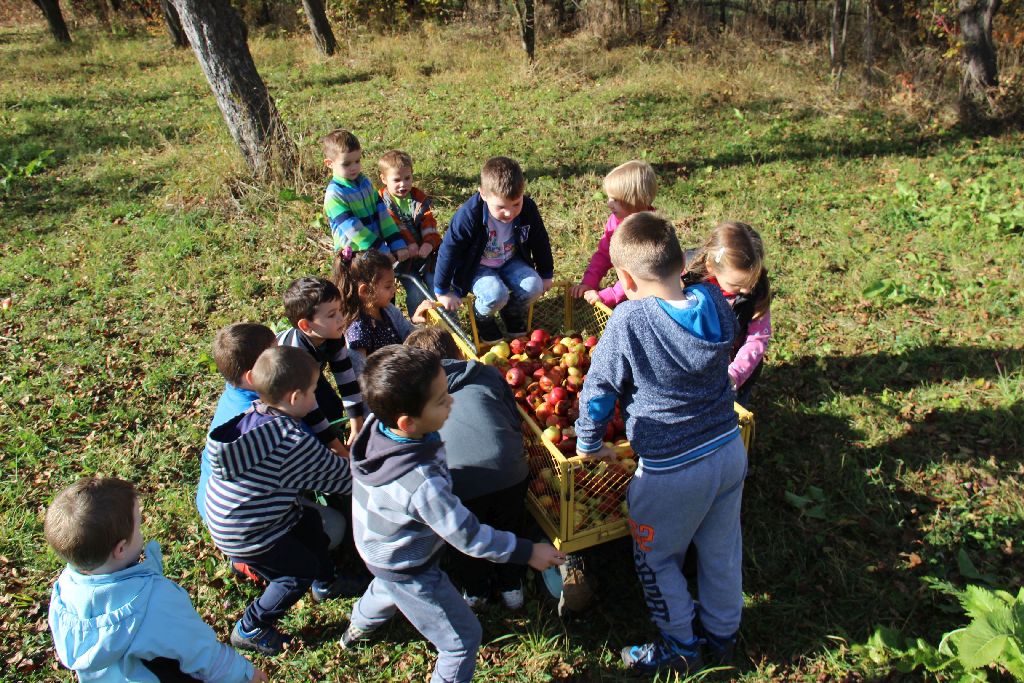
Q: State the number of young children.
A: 13